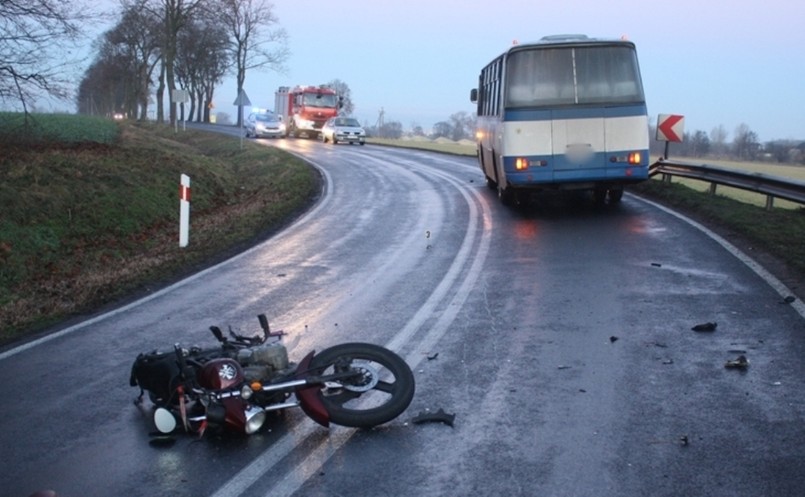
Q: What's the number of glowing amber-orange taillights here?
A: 2